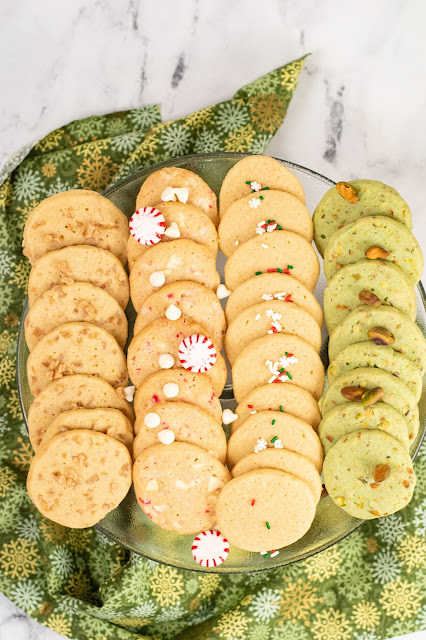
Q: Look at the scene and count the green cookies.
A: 8